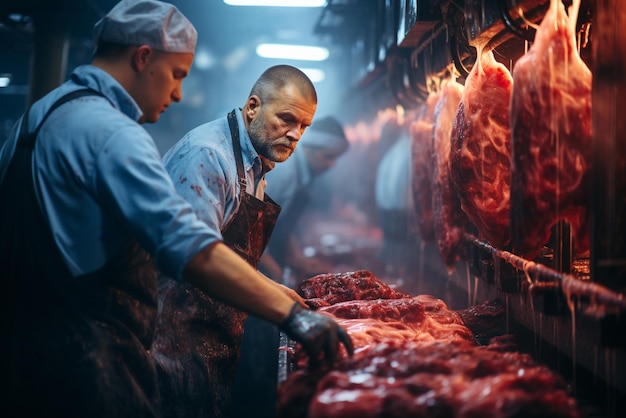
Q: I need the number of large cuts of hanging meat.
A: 4